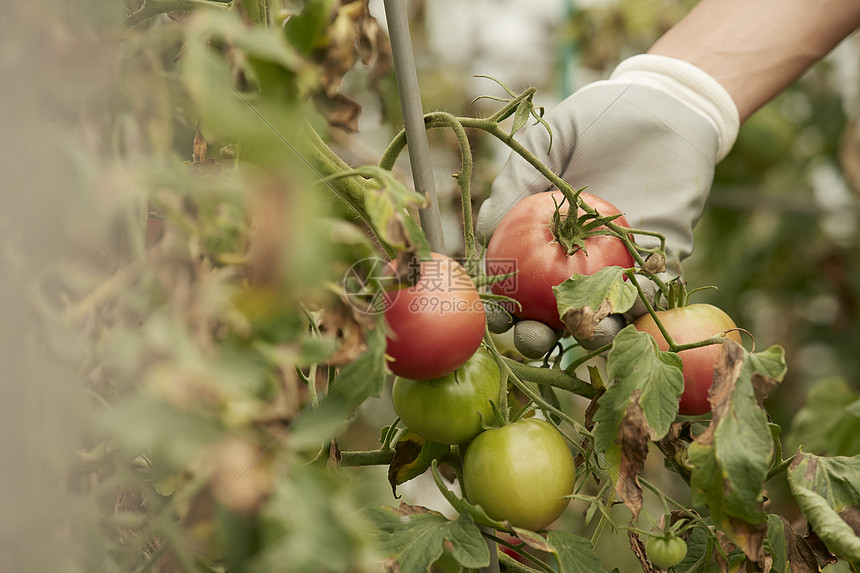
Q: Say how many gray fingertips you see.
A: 4